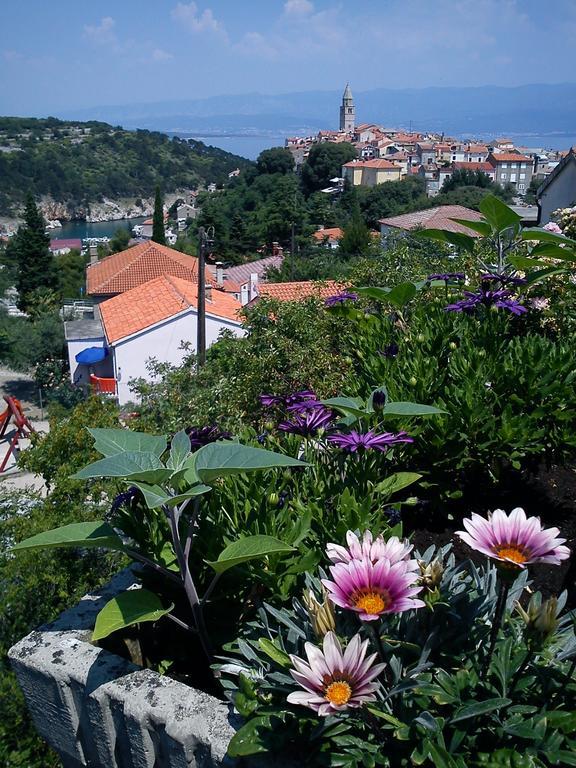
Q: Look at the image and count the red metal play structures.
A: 1